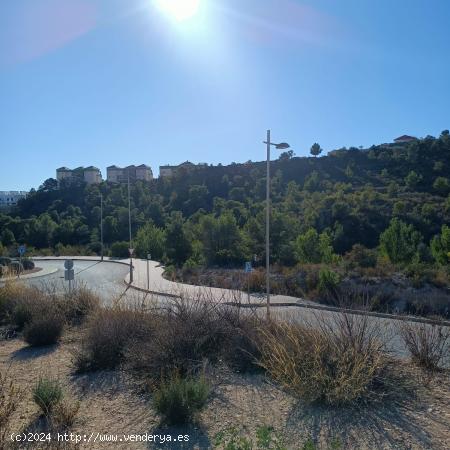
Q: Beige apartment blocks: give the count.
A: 3